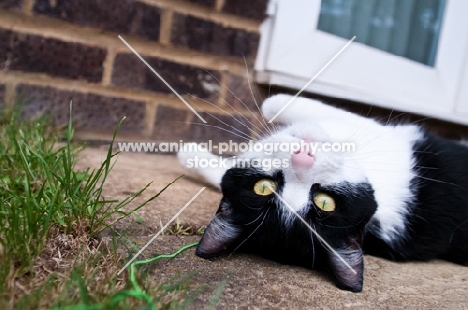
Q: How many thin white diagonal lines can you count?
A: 4